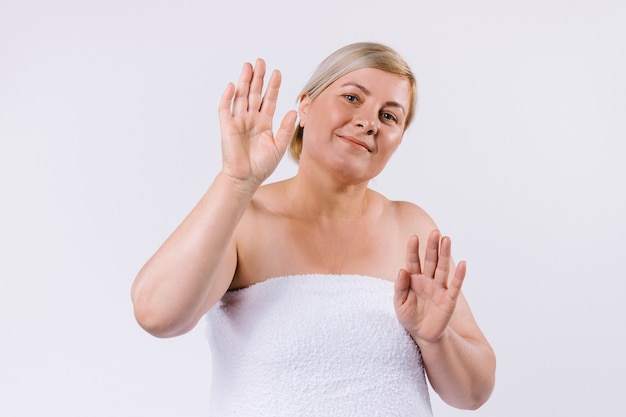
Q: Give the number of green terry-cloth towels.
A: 0